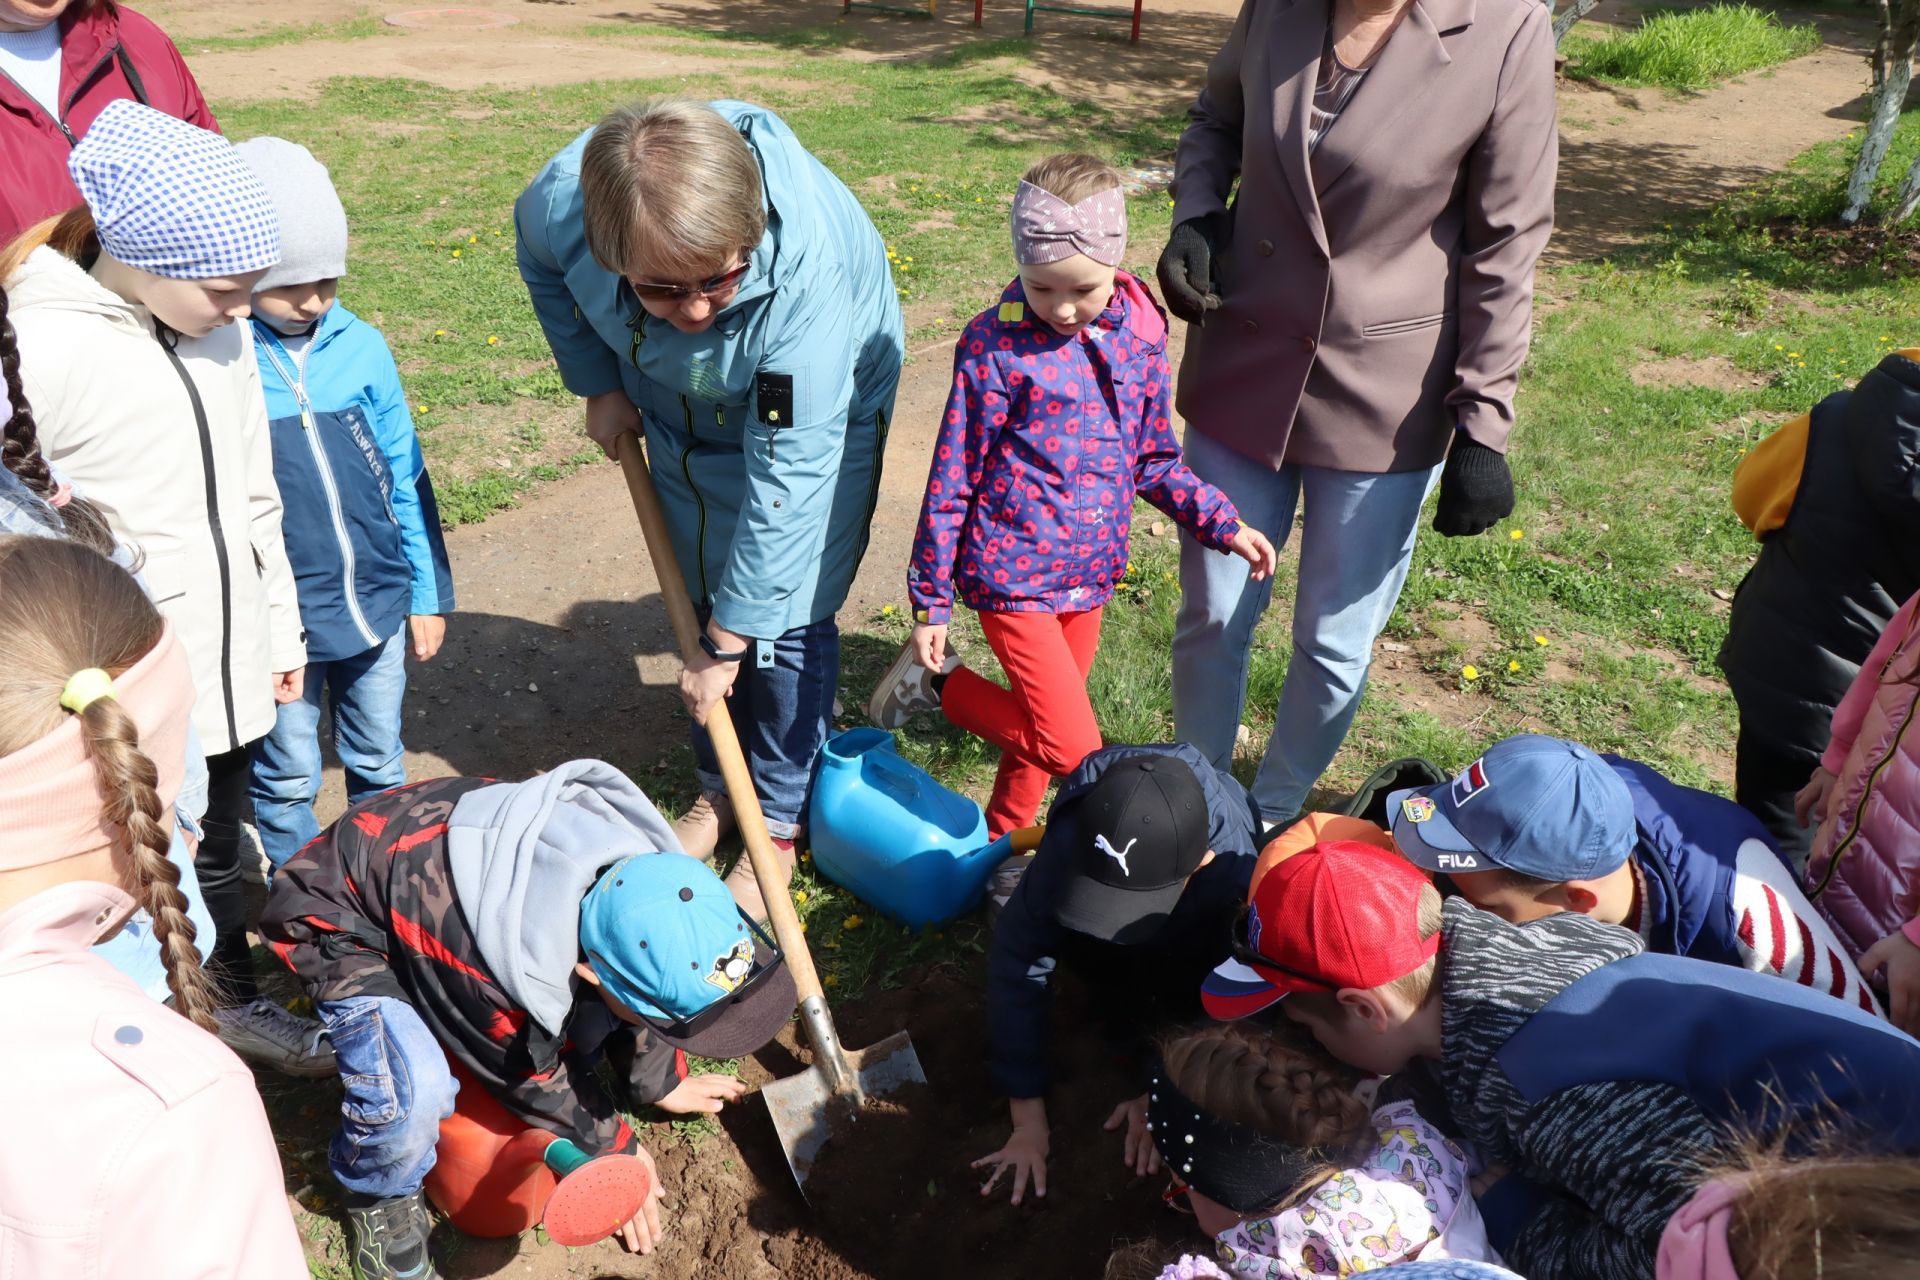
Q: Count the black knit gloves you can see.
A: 2